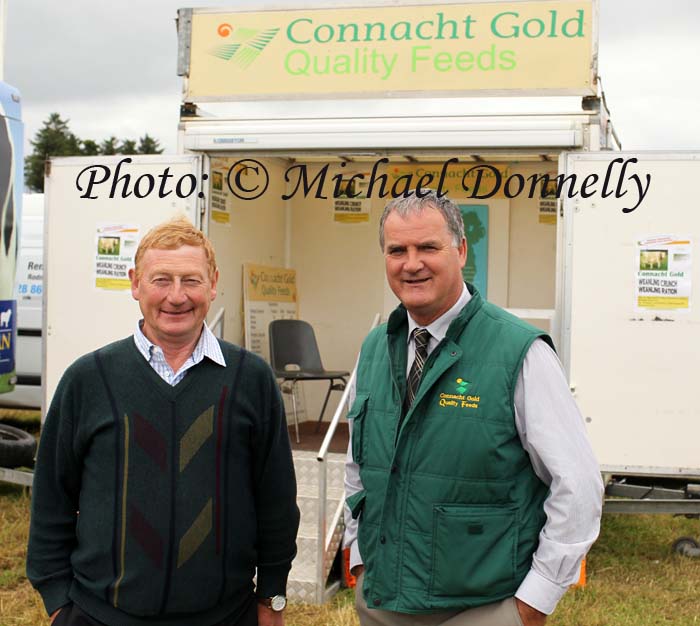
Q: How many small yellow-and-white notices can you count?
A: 5